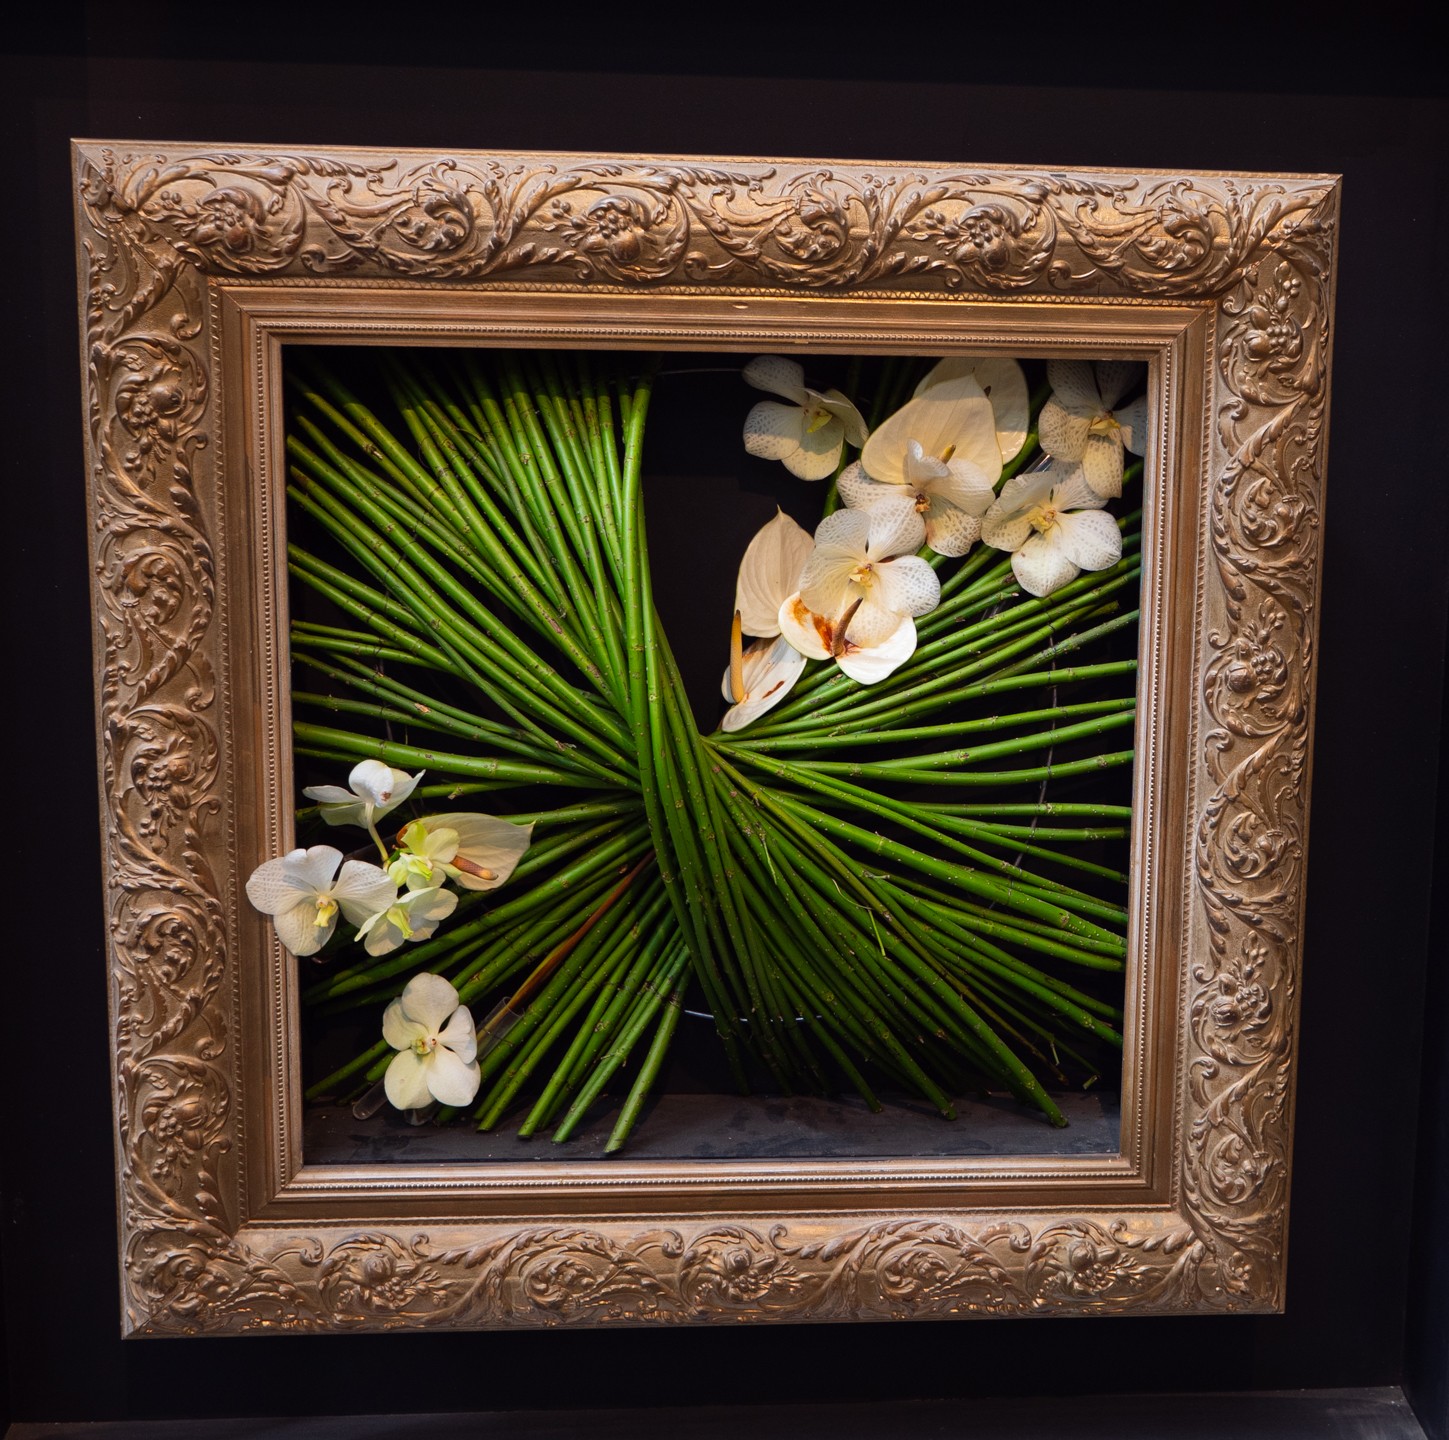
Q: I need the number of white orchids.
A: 10